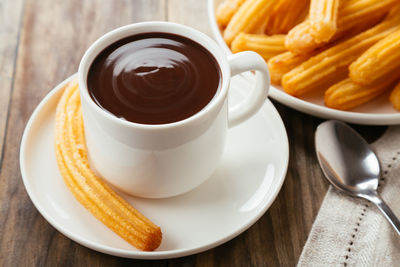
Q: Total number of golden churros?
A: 12